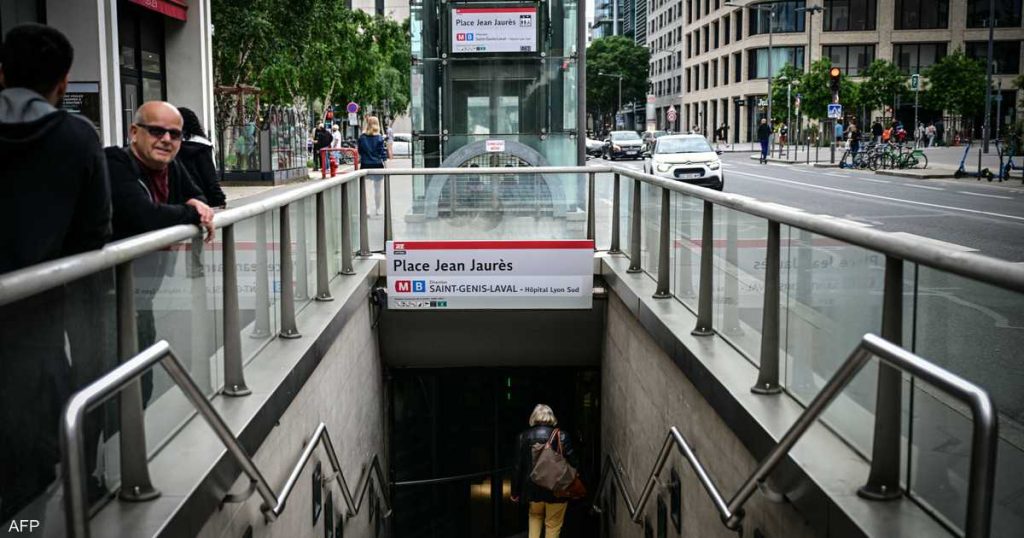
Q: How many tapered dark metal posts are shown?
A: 14